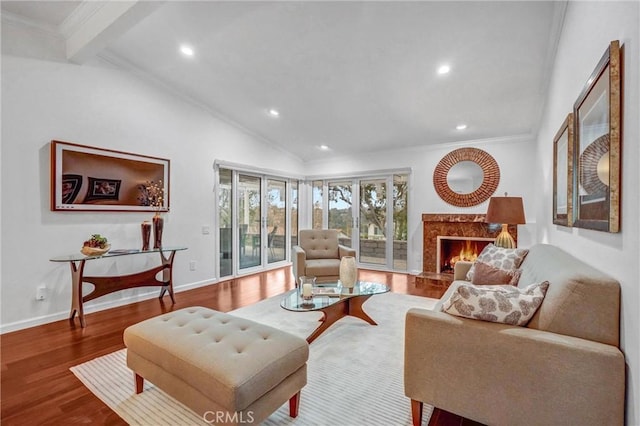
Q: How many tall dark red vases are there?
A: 2